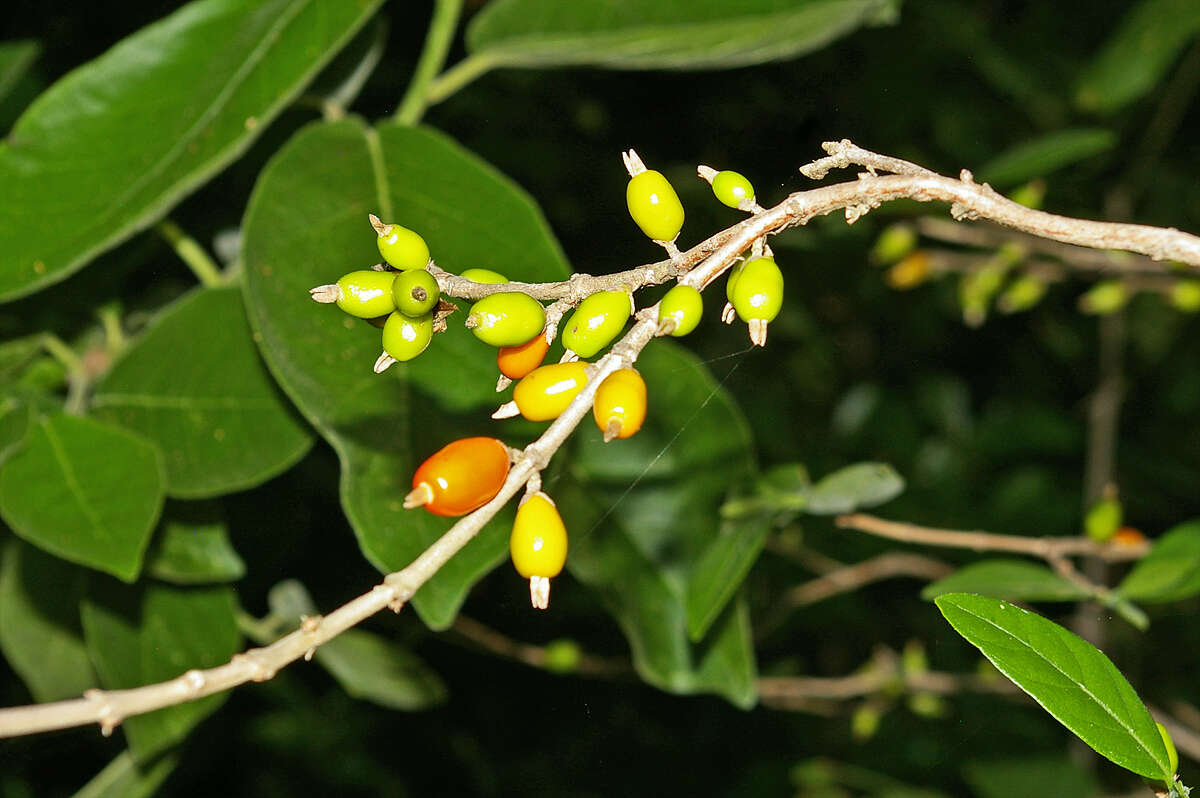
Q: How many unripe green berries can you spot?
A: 12